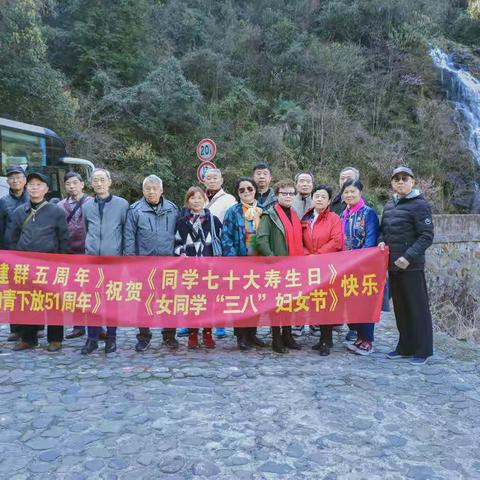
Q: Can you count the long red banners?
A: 1